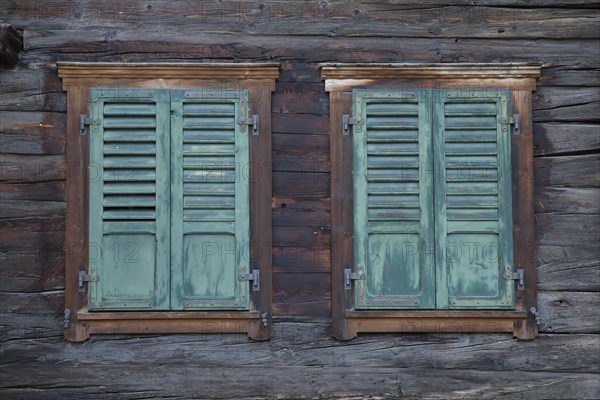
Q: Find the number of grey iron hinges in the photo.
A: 8